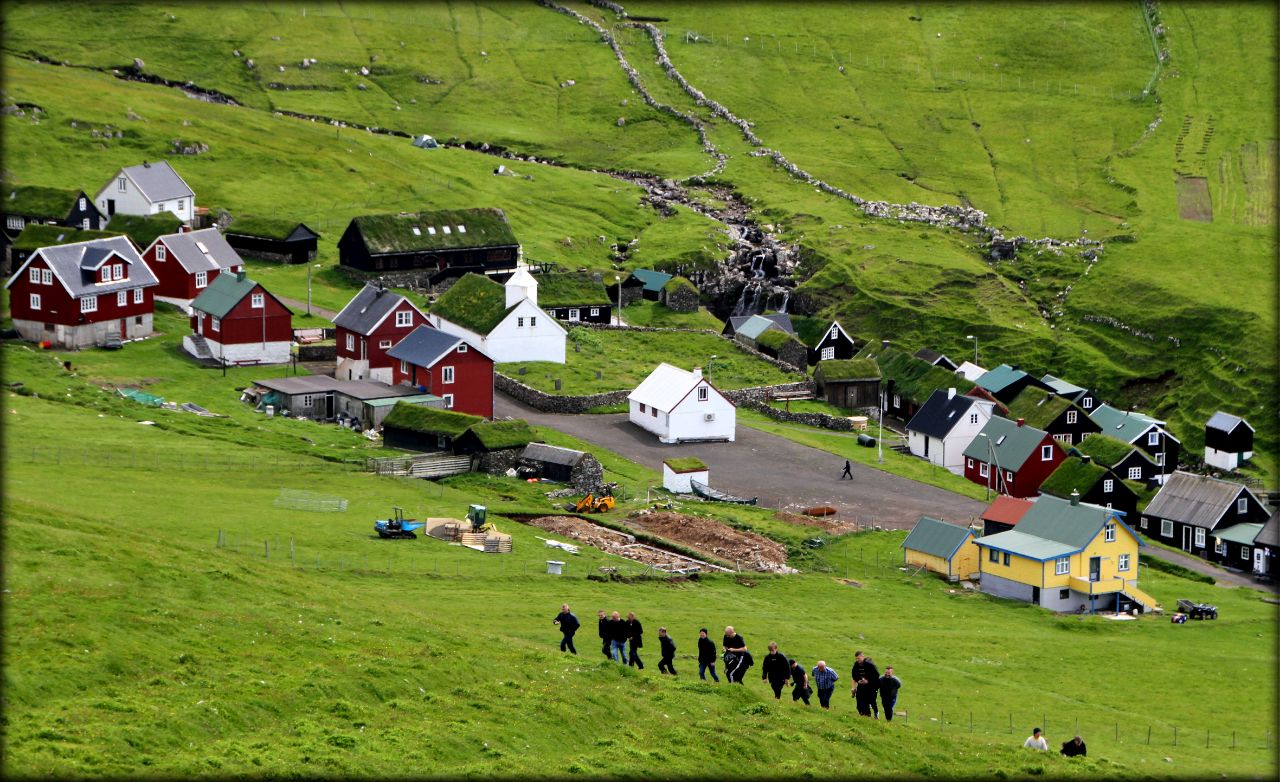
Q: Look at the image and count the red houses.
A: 6